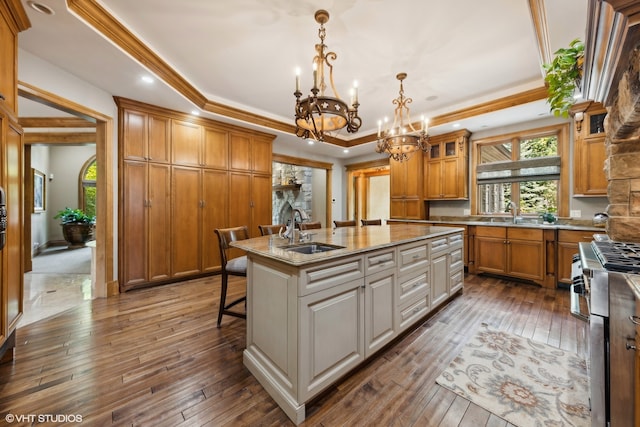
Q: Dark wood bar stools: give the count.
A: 5